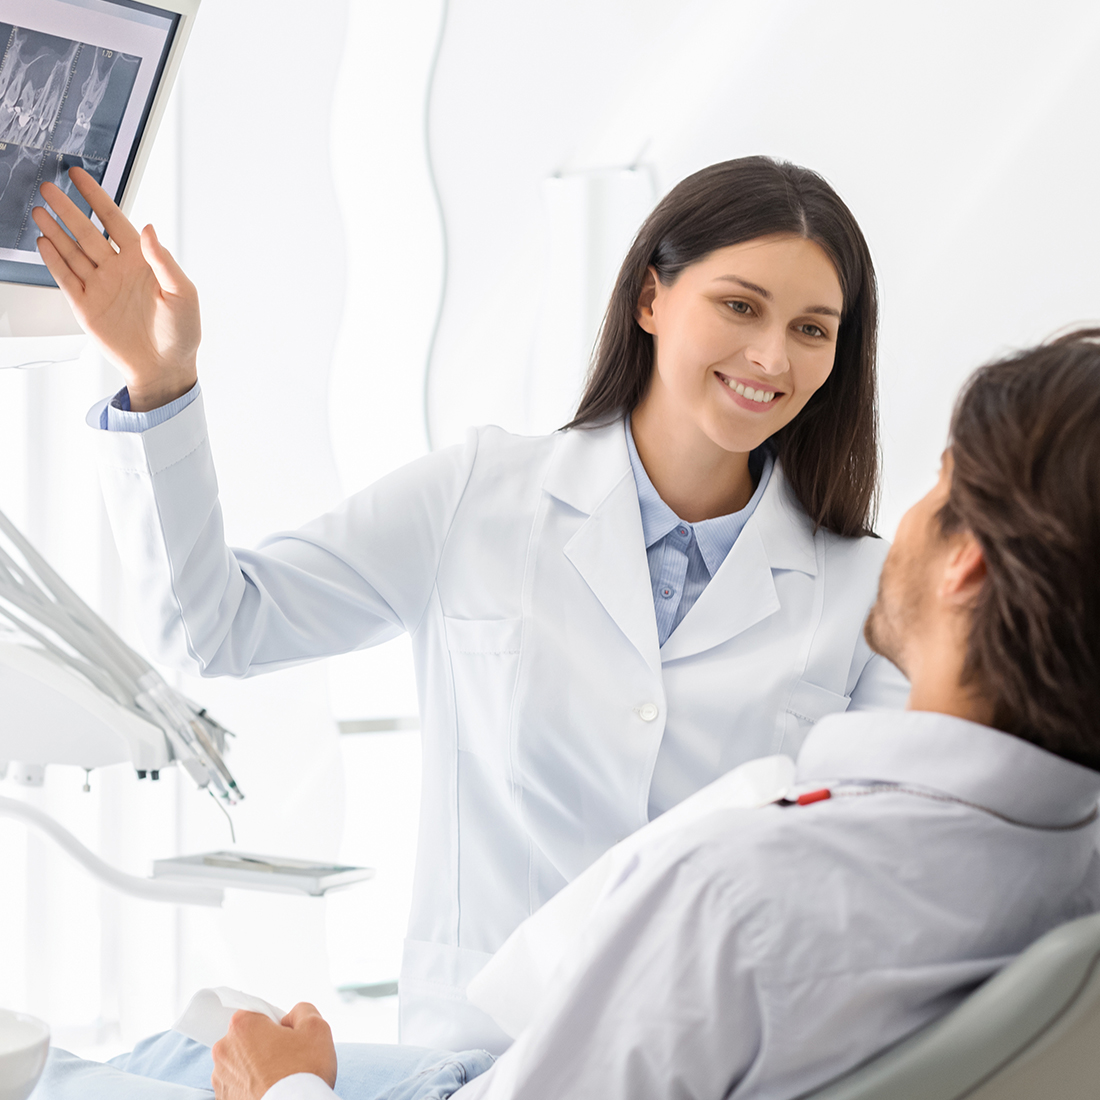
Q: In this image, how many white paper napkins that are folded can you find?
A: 1